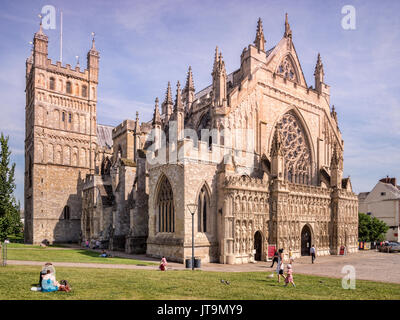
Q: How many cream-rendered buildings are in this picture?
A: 1